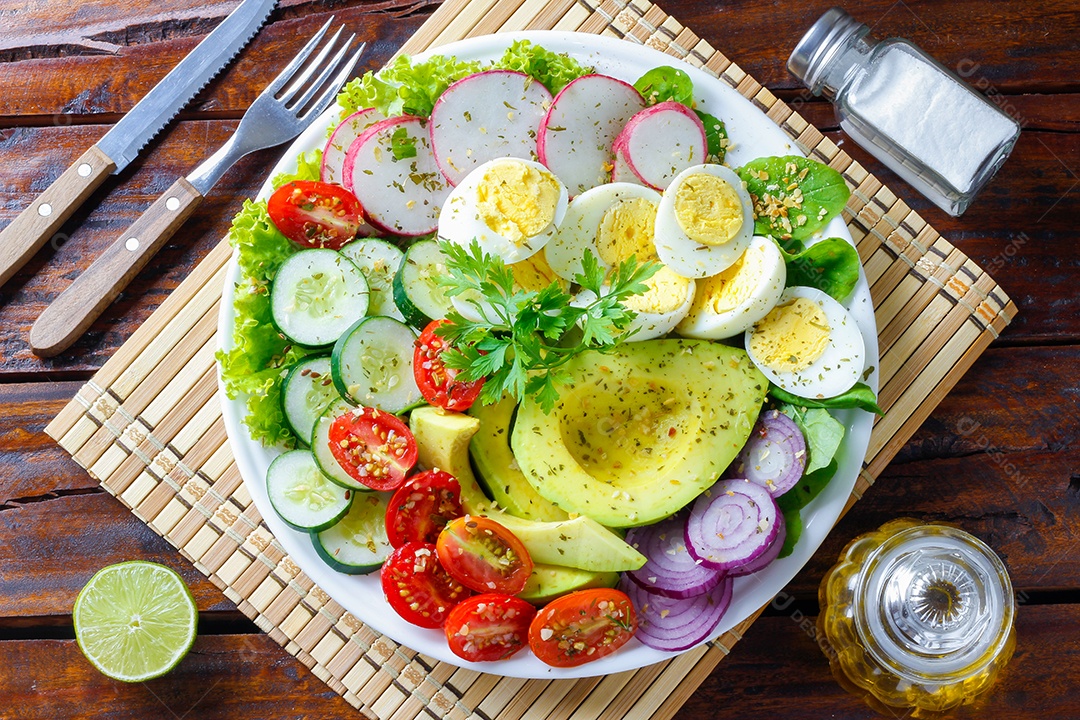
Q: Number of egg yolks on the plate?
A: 7